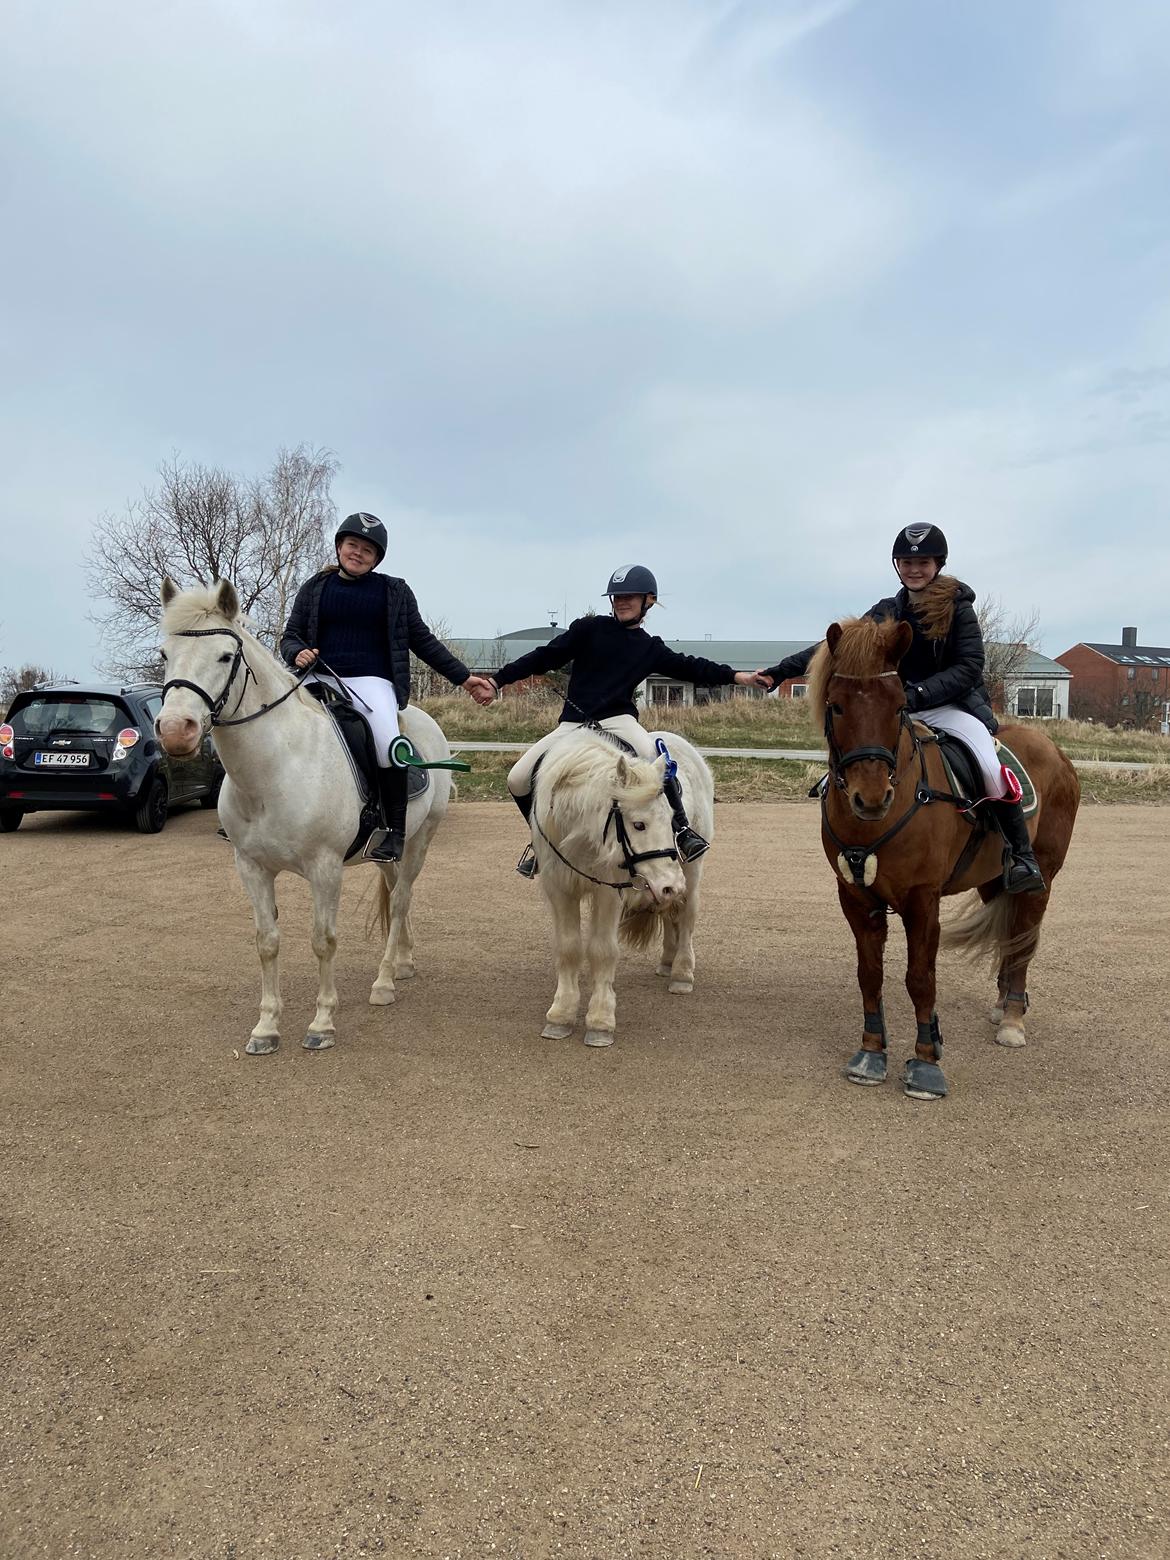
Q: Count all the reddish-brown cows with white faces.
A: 0